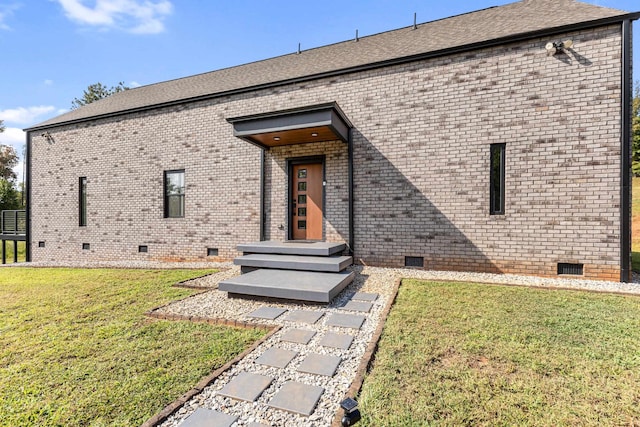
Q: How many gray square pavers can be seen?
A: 13